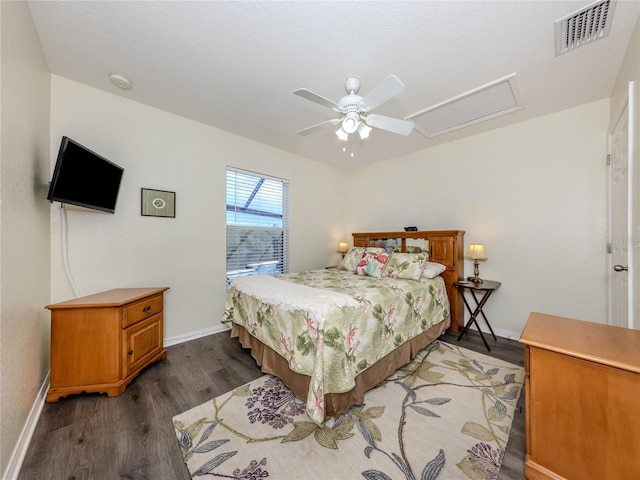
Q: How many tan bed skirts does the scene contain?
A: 1